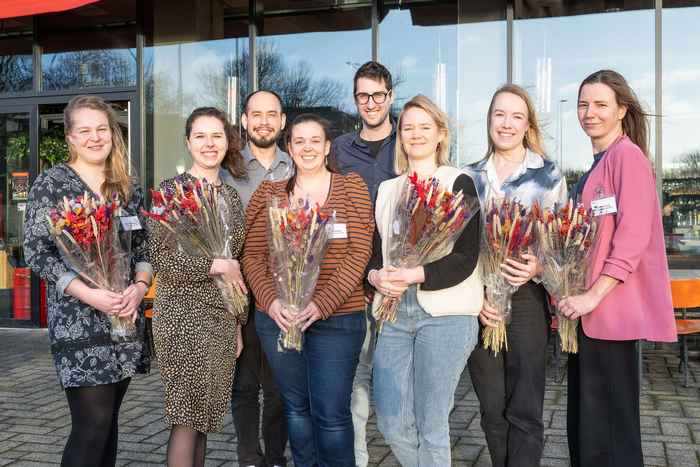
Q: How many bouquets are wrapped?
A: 6